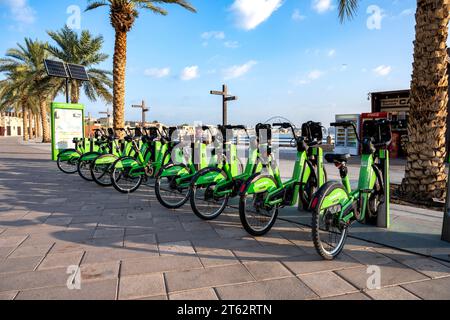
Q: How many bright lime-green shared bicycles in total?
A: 8